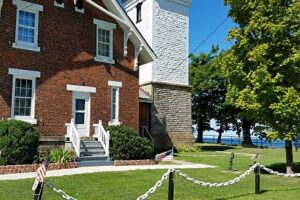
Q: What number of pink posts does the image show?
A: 0